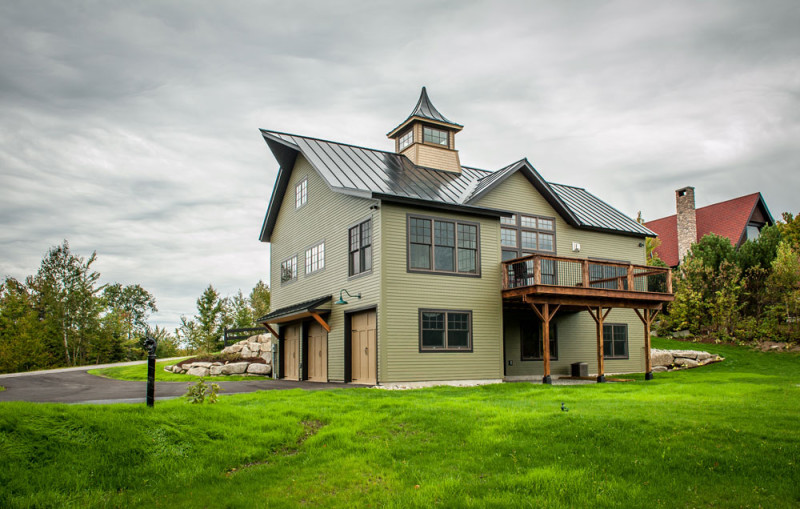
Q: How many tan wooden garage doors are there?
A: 3